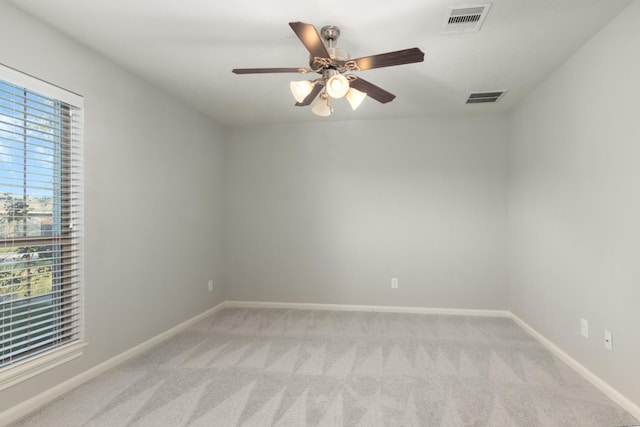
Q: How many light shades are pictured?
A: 4